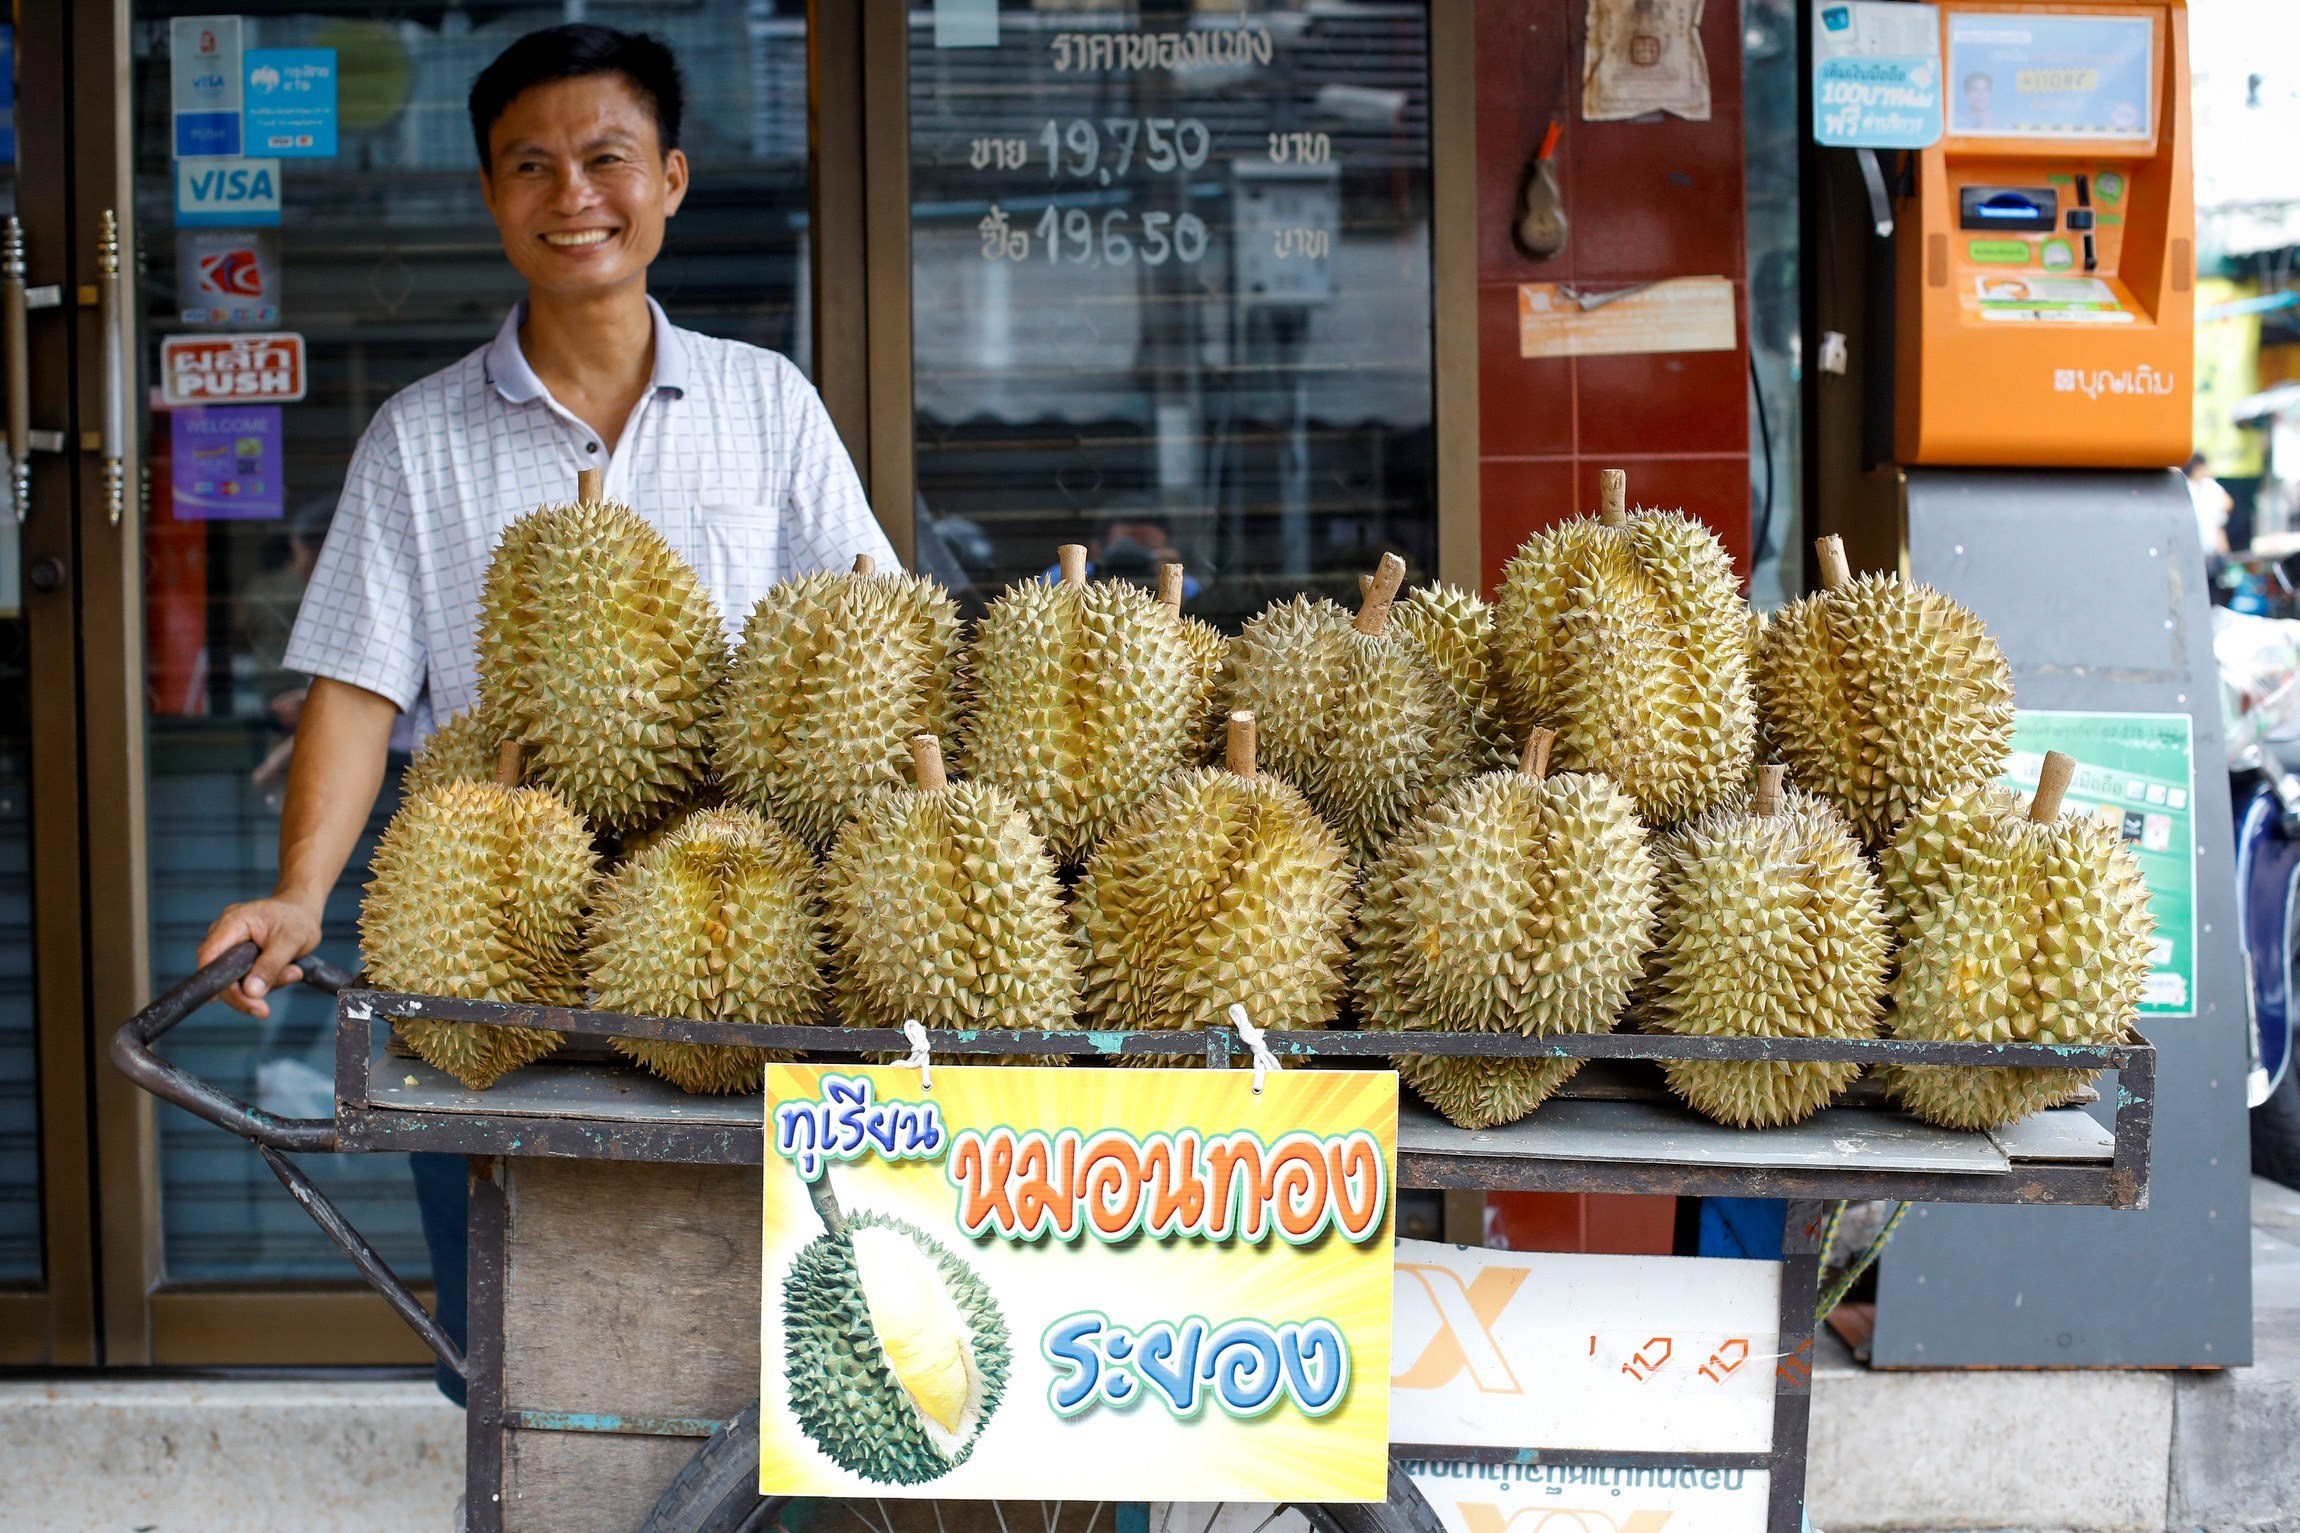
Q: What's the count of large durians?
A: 13